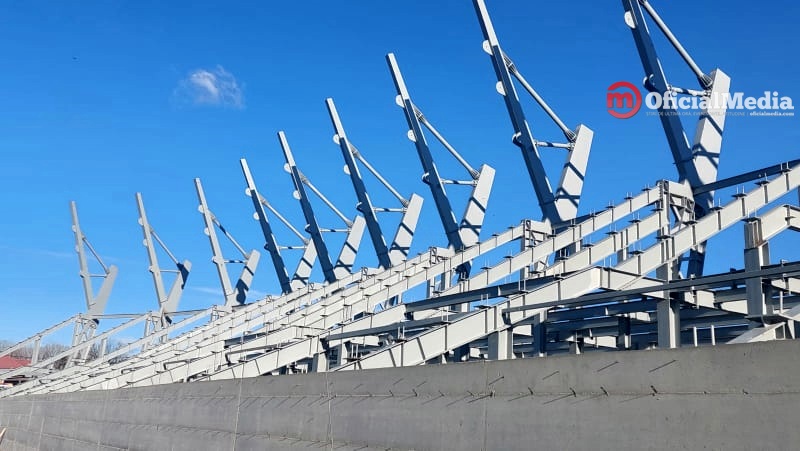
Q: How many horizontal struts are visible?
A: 9